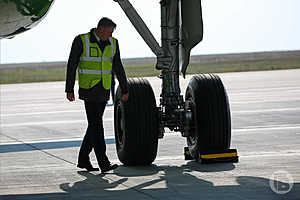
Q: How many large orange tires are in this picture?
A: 0